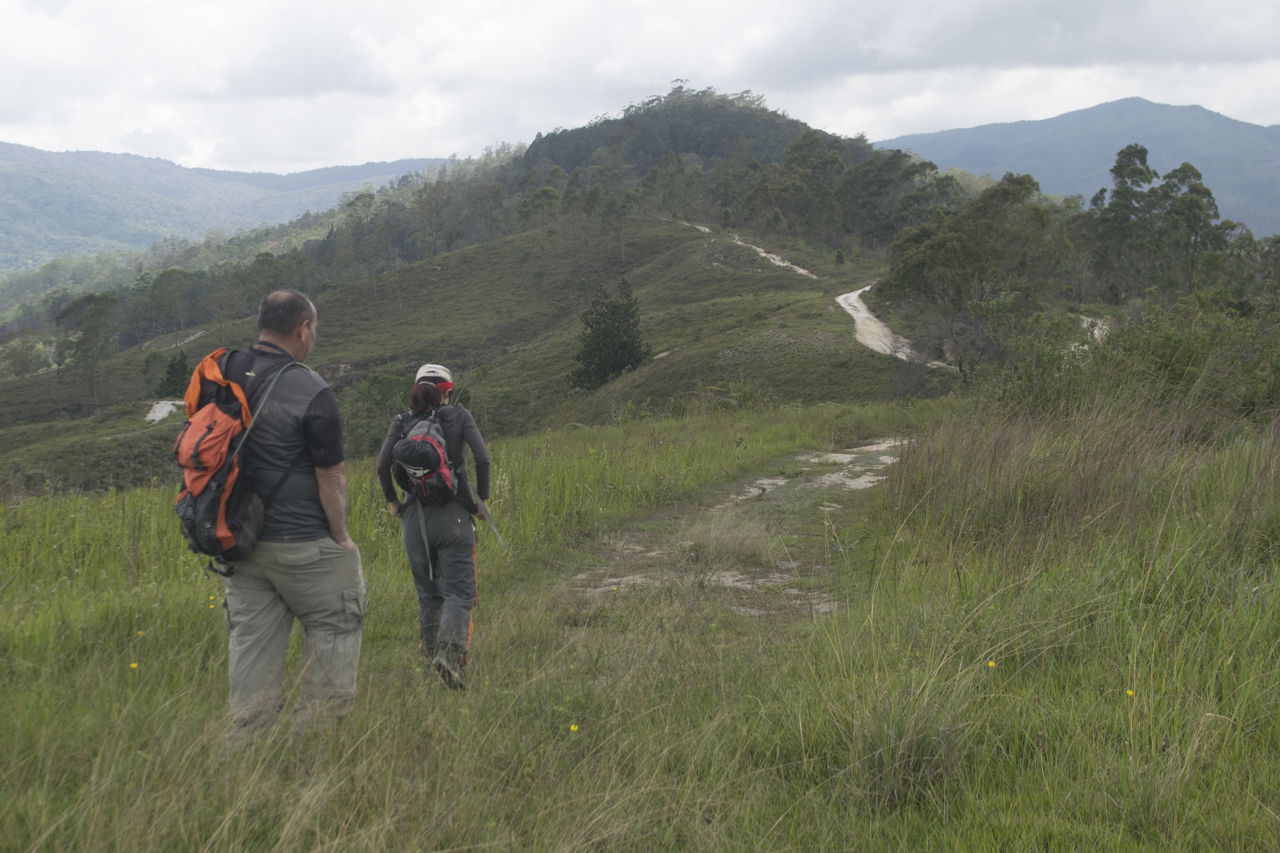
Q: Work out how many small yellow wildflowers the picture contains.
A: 7